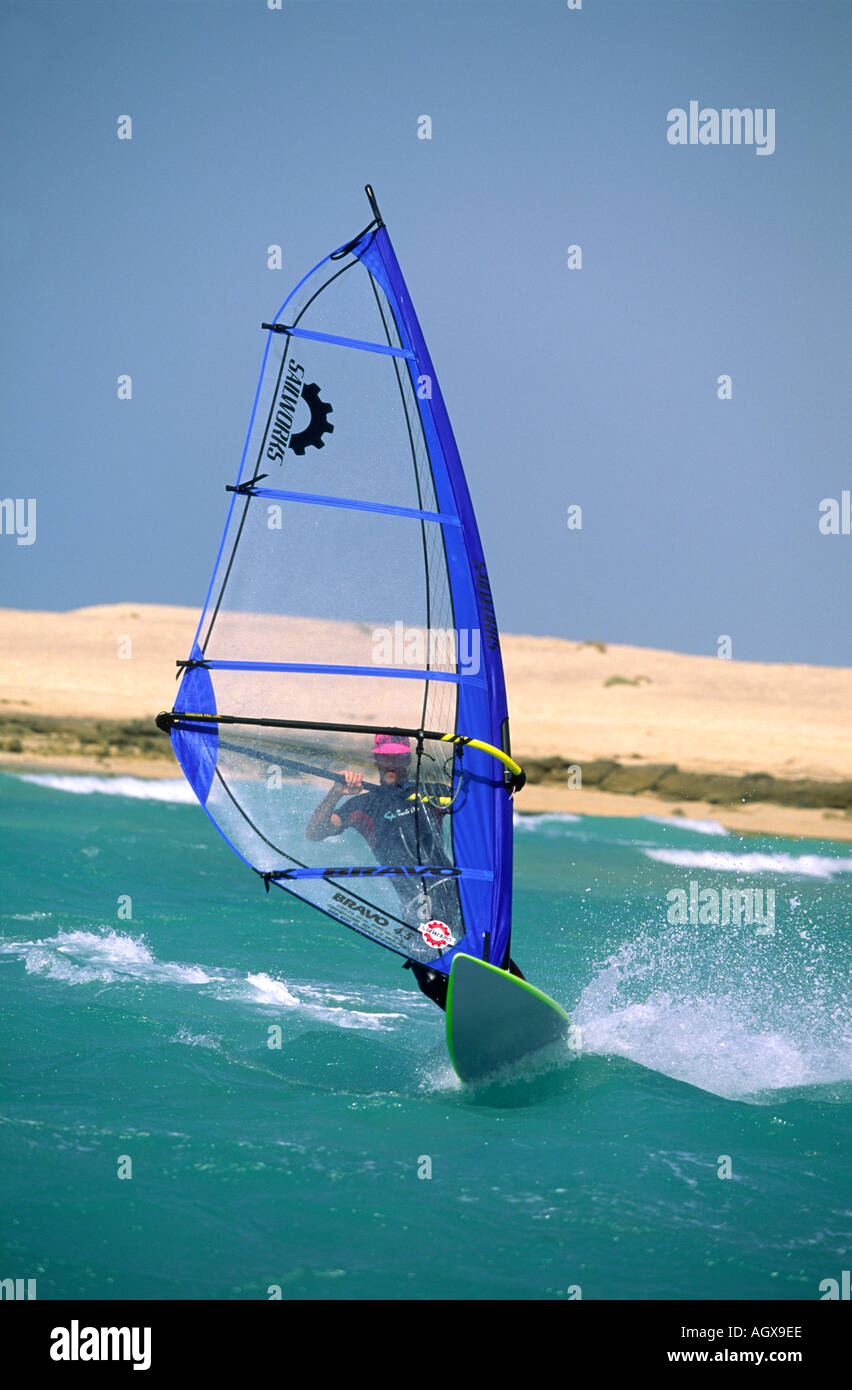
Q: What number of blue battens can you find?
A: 4